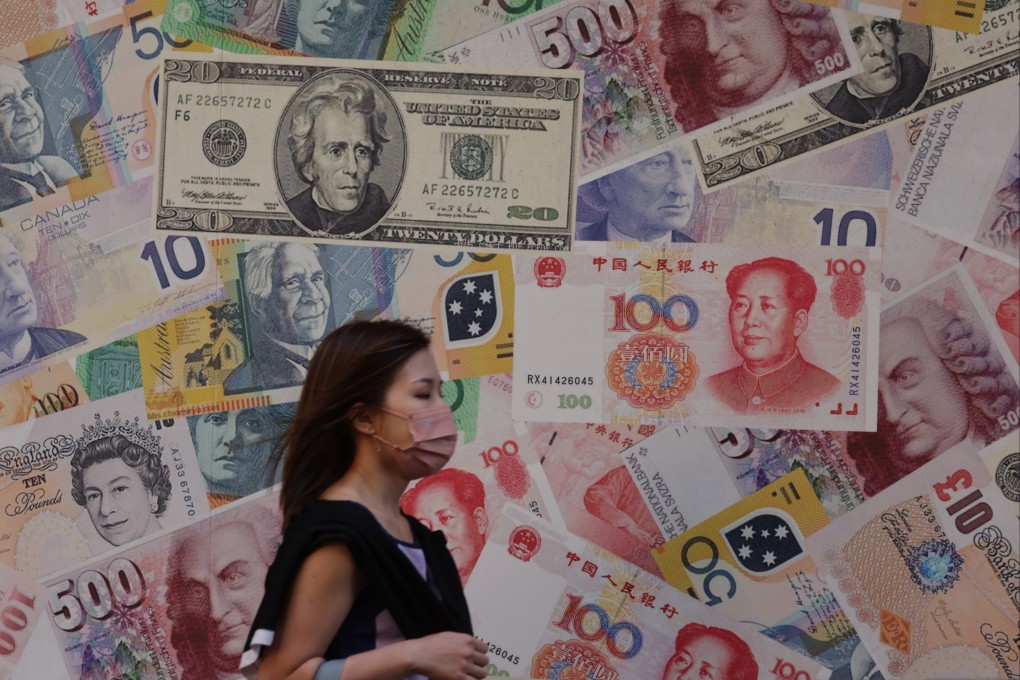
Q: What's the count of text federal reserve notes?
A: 1